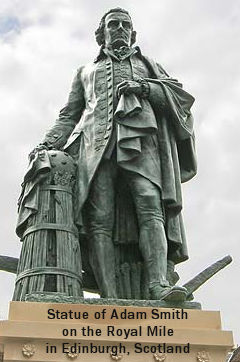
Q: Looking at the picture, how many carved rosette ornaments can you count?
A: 5